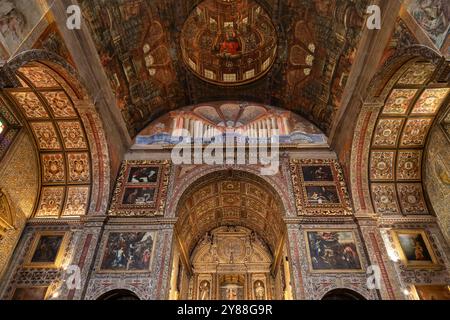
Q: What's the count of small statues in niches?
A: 2